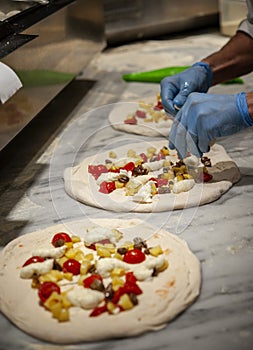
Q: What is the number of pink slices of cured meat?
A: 0